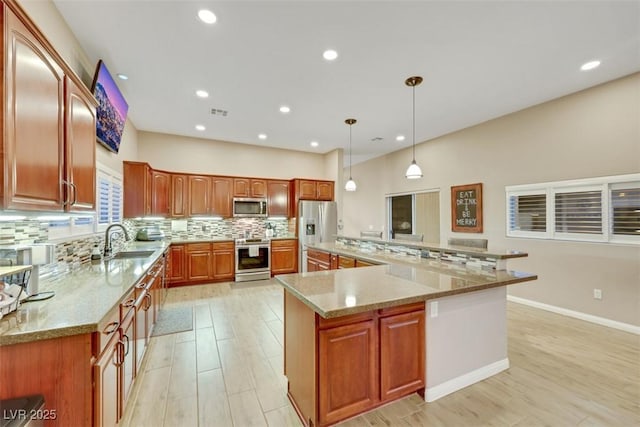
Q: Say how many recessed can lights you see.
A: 10